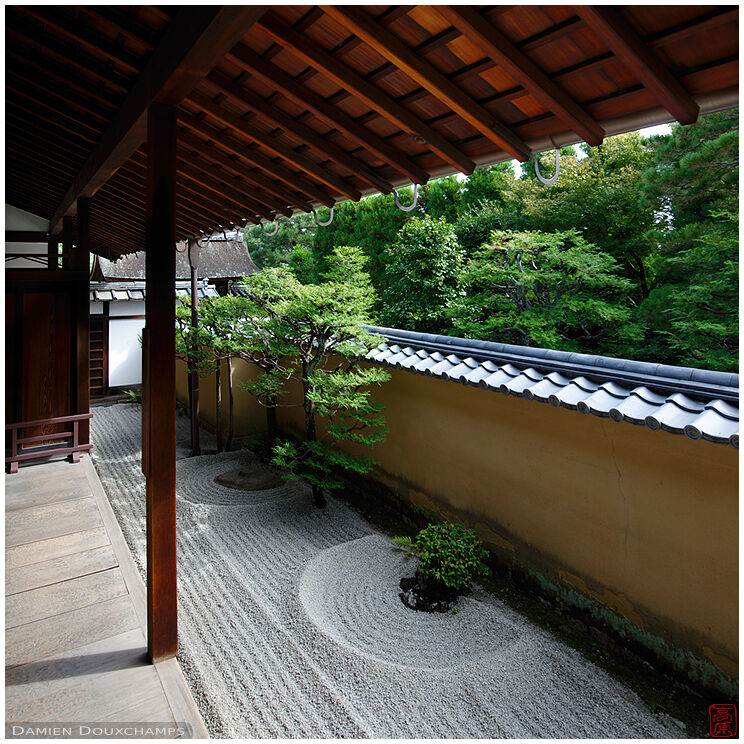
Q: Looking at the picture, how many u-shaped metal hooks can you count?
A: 7